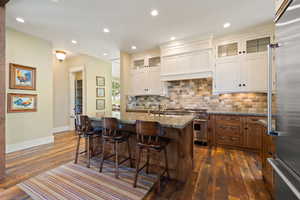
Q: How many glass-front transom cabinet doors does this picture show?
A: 4